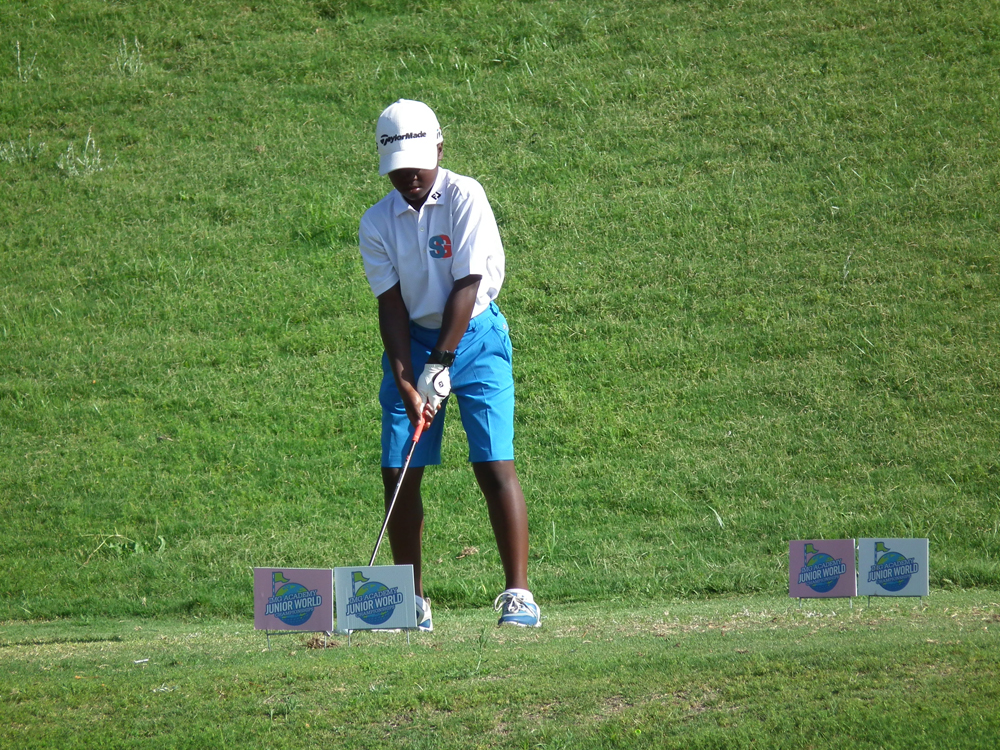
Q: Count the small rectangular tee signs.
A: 4